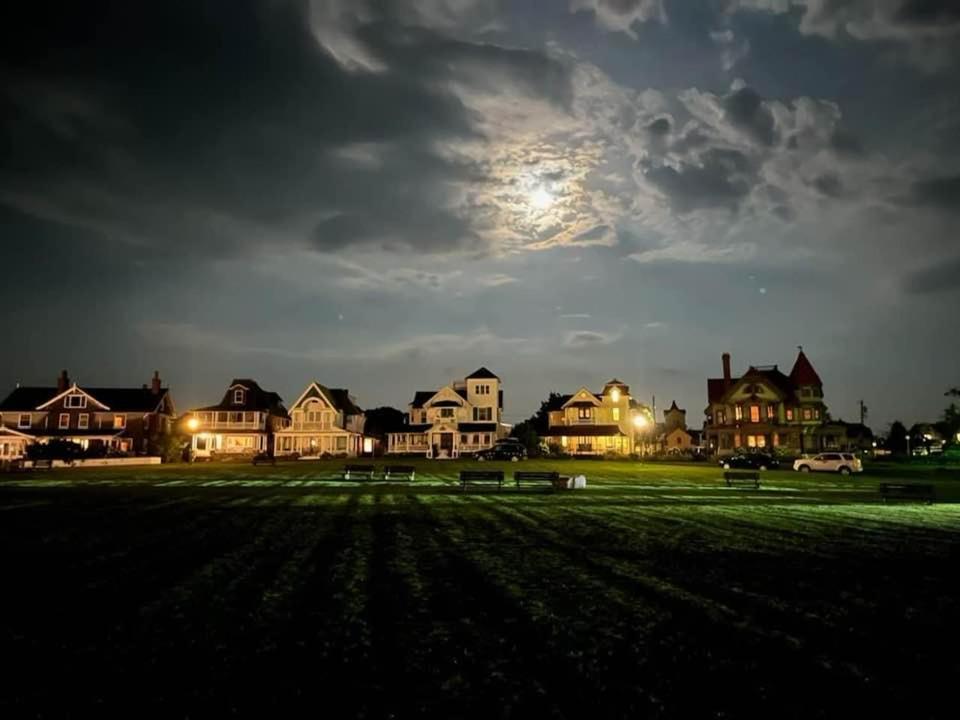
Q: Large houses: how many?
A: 6